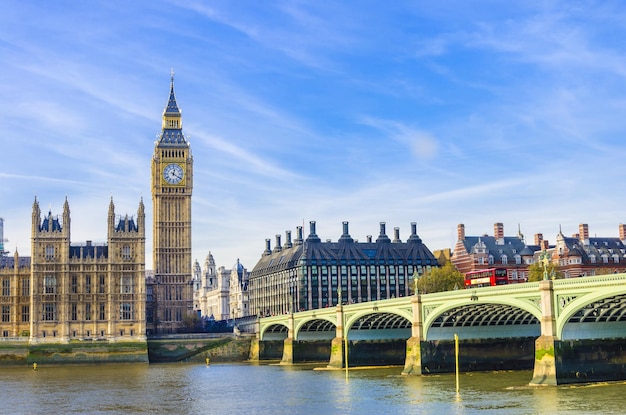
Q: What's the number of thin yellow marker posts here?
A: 2